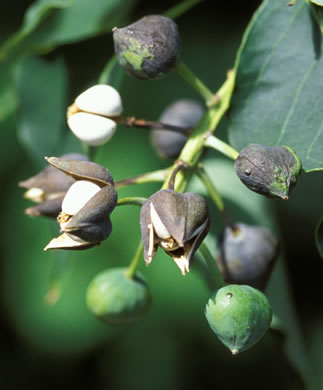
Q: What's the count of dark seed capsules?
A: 7